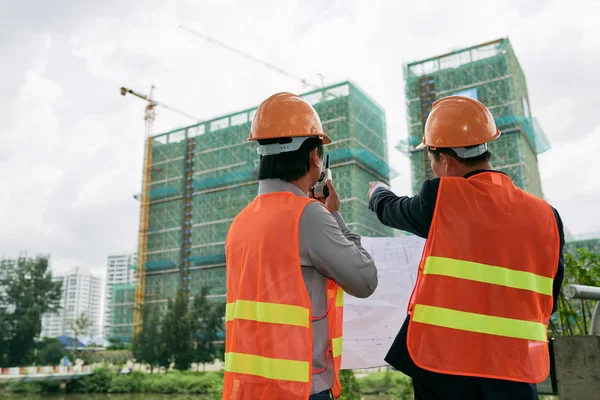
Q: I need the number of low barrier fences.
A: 1